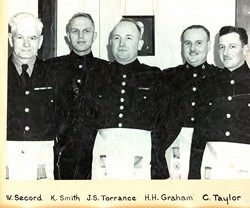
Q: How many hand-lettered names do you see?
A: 5